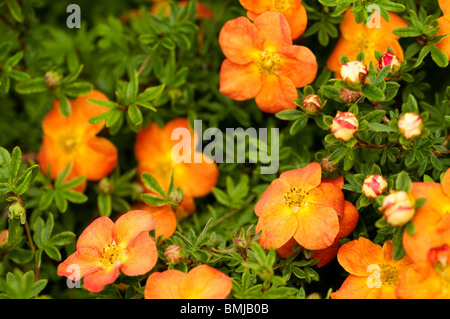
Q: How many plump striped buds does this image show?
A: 7